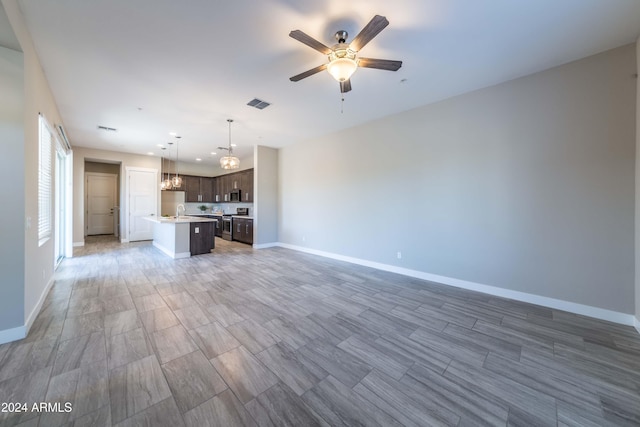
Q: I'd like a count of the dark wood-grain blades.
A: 5